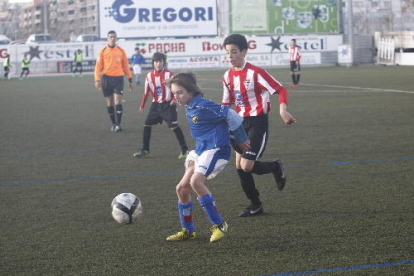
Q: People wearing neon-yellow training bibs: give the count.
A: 3